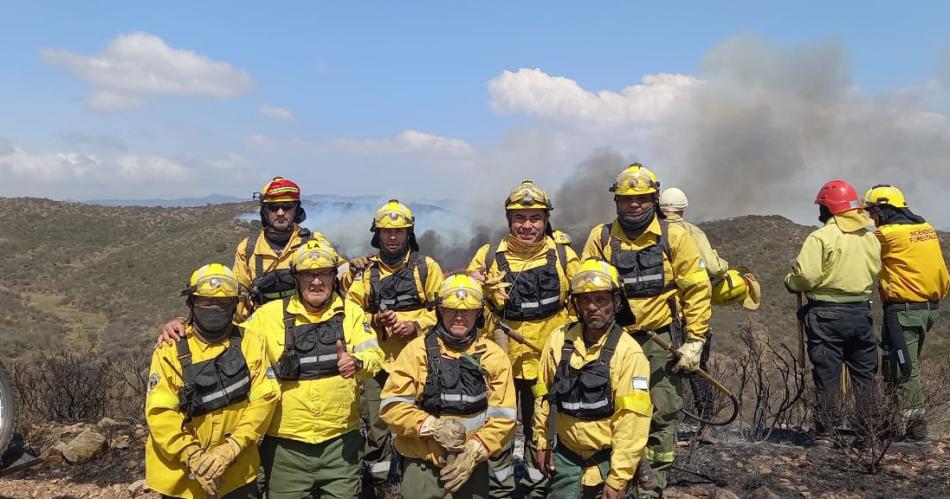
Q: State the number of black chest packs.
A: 8